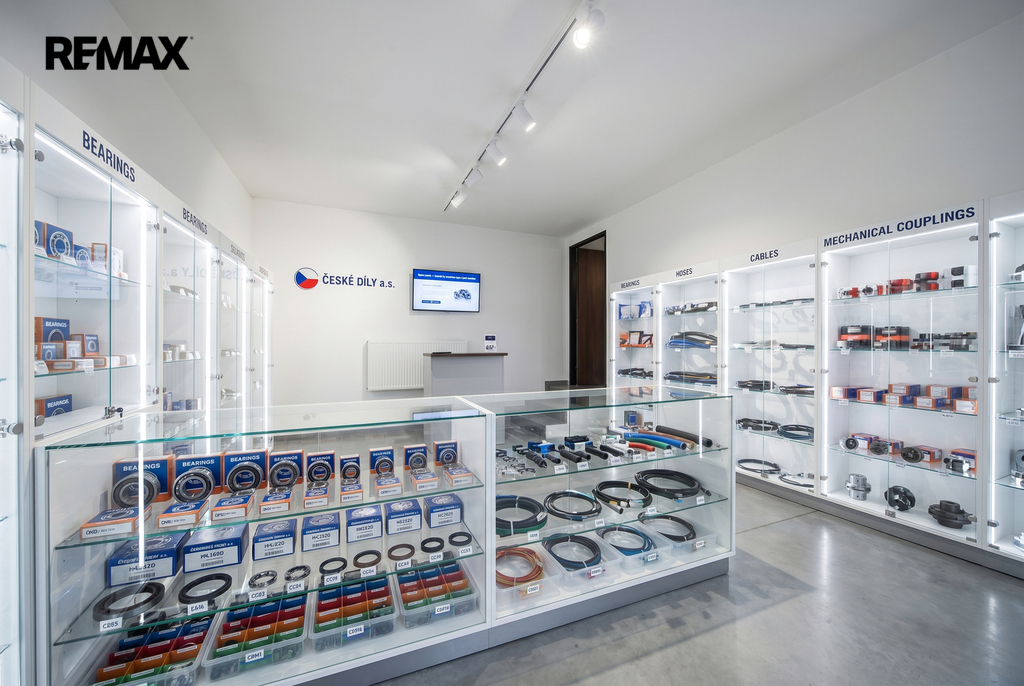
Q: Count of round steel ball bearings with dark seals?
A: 9